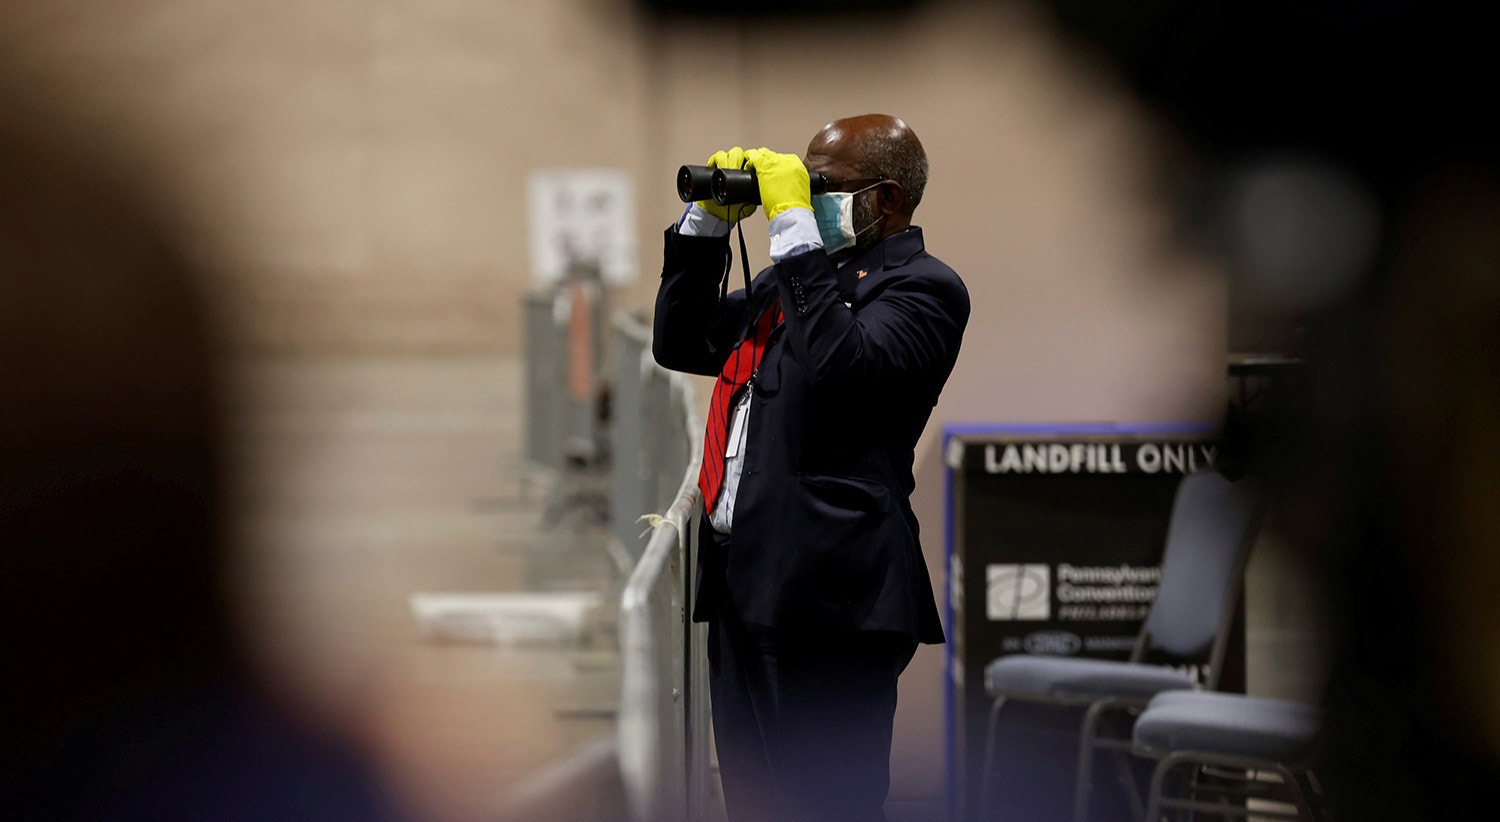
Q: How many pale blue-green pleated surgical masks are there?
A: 1